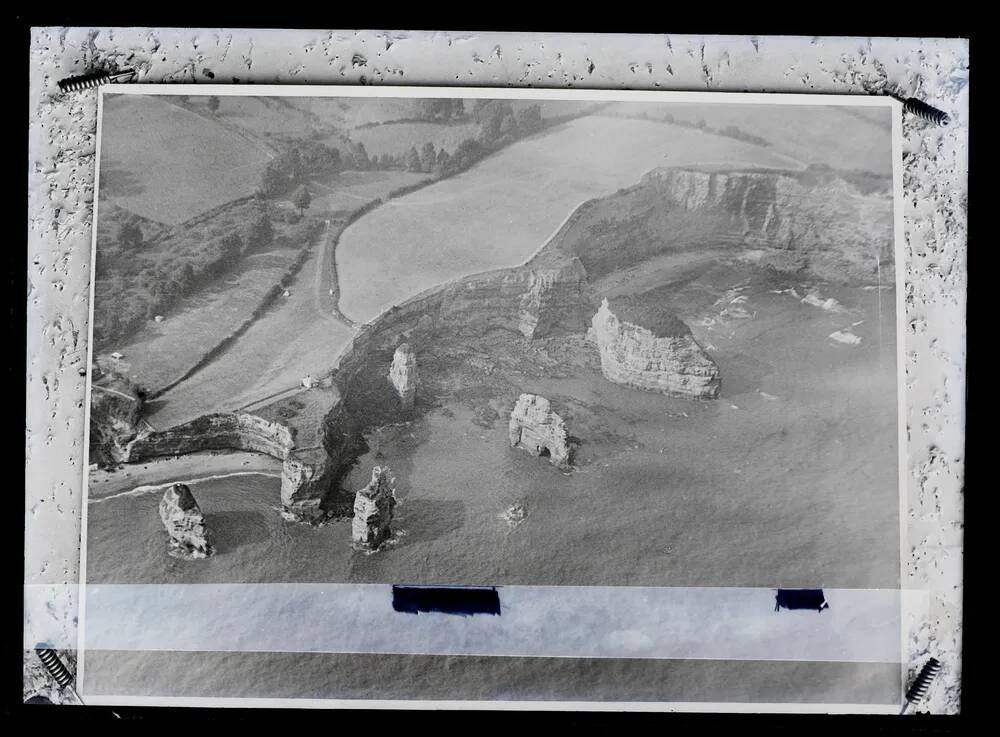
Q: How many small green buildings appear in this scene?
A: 0